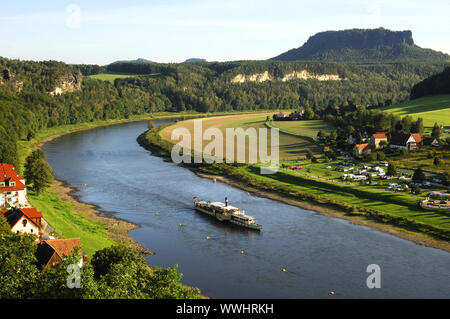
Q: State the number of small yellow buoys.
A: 10